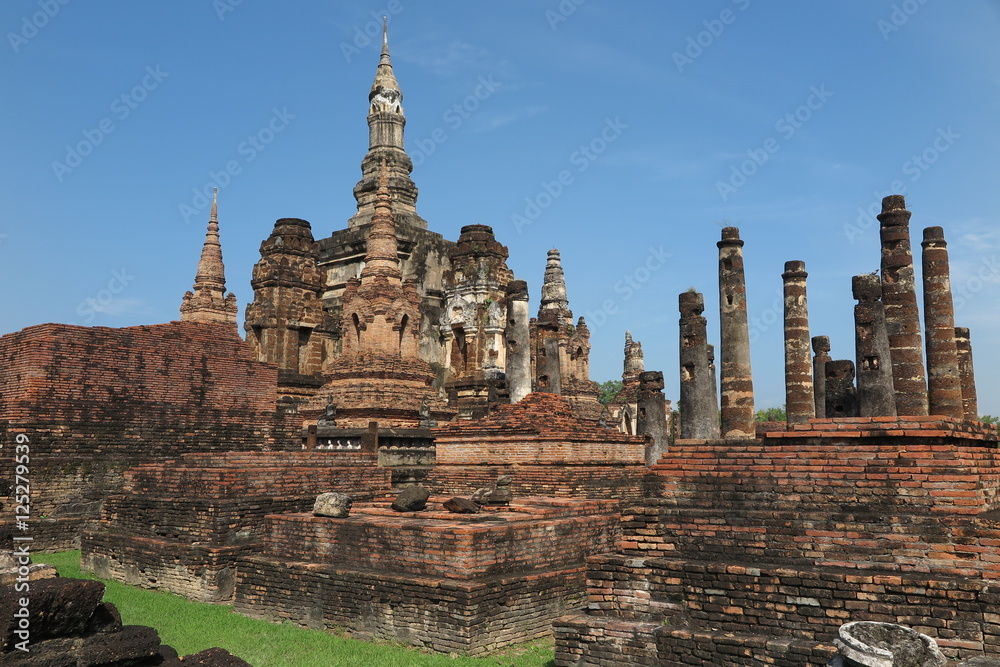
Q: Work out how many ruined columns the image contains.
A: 13